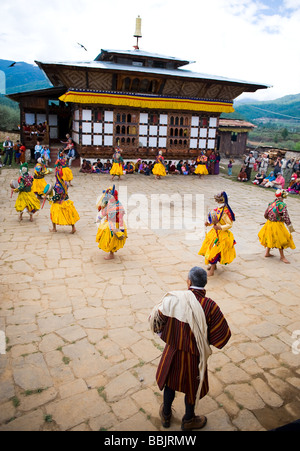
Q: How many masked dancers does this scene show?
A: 10